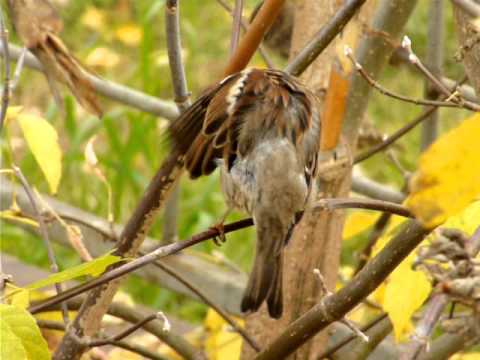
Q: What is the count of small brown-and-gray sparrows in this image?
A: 1